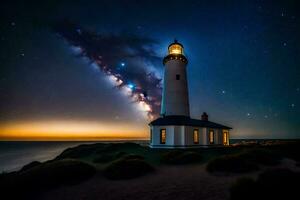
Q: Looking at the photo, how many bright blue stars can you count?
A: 2